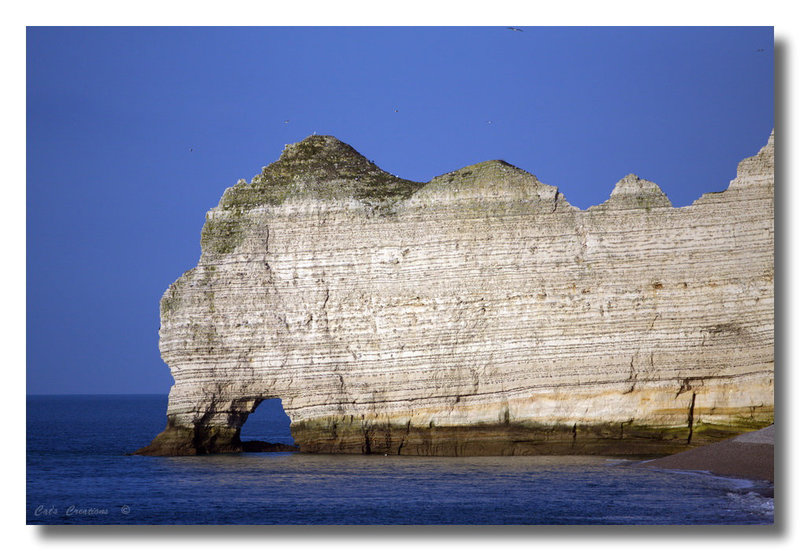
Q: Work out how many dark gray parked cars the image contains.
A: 0